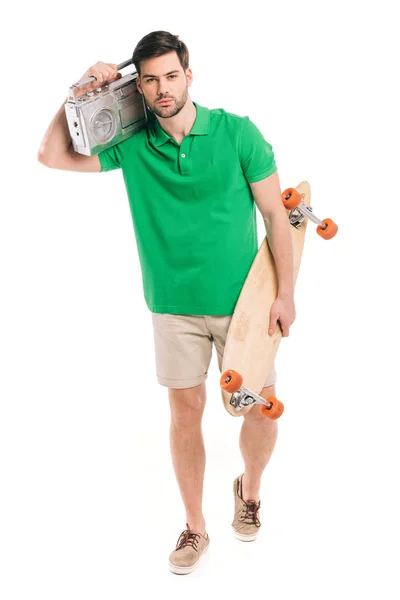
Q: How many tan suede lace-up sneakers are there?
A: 2